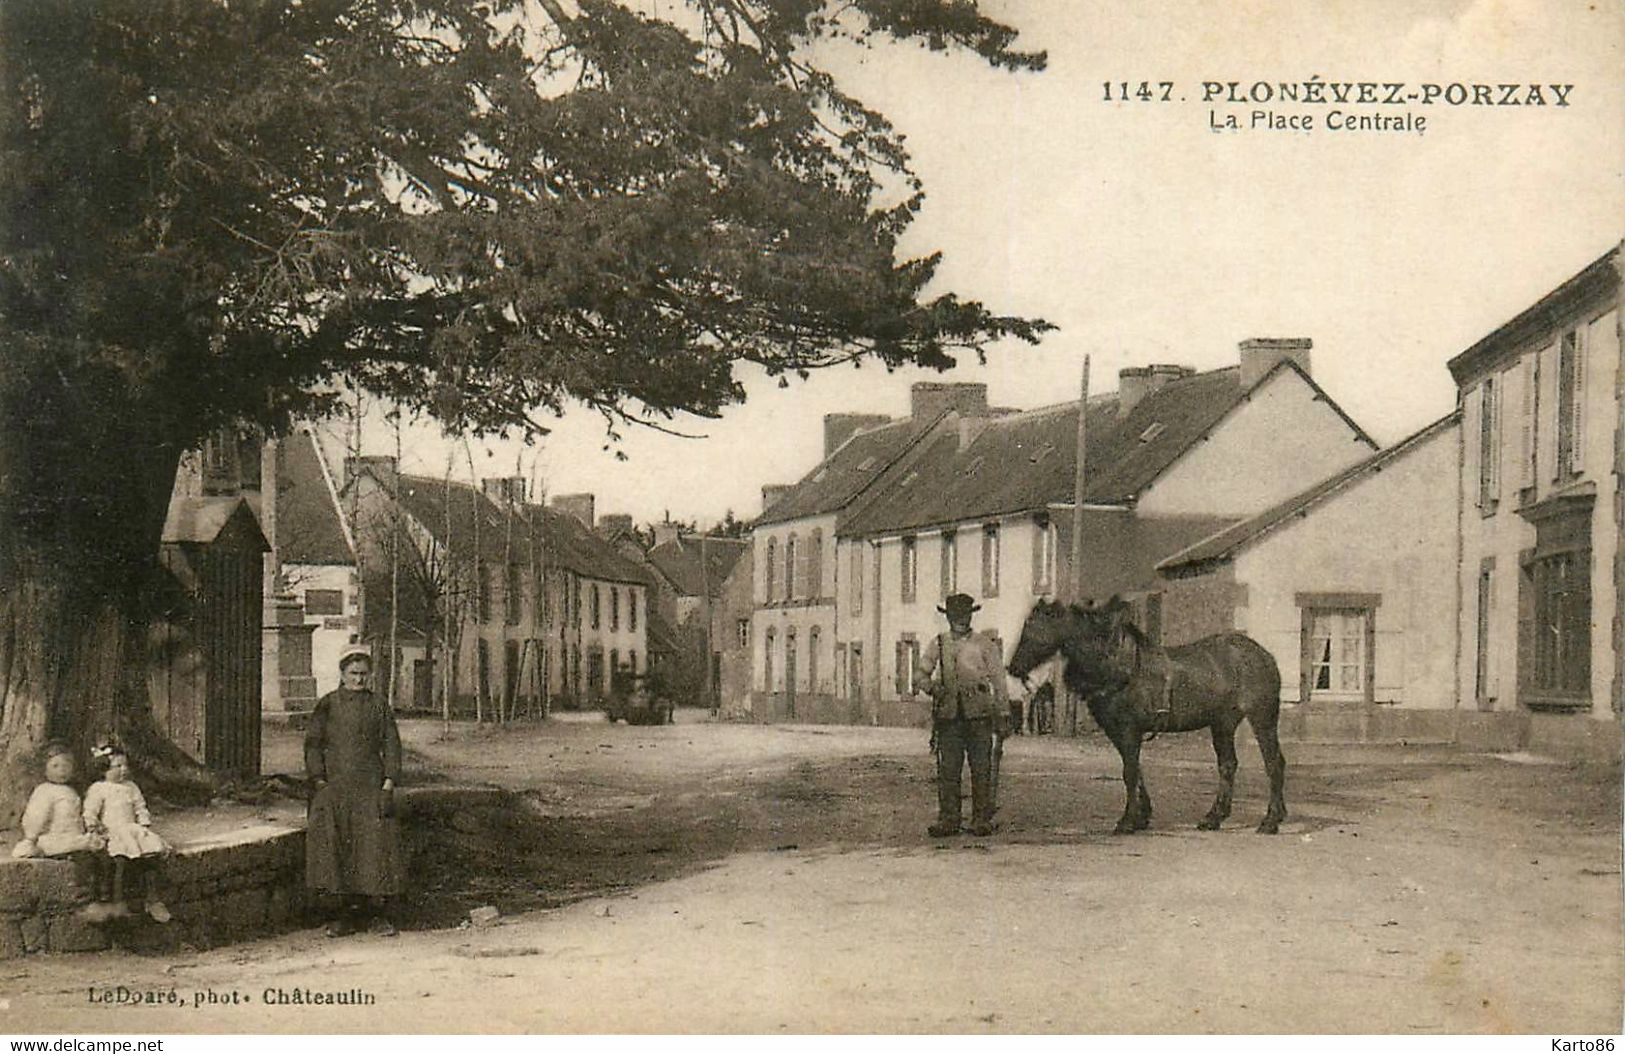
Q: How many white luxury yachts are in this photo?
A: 0